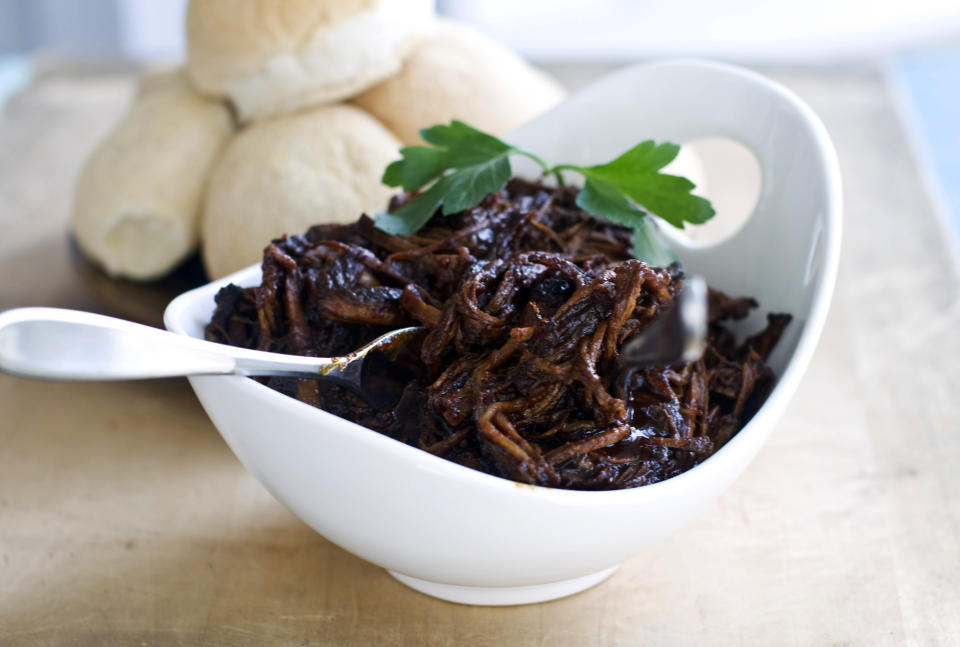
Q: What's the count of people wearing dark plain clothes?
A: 0